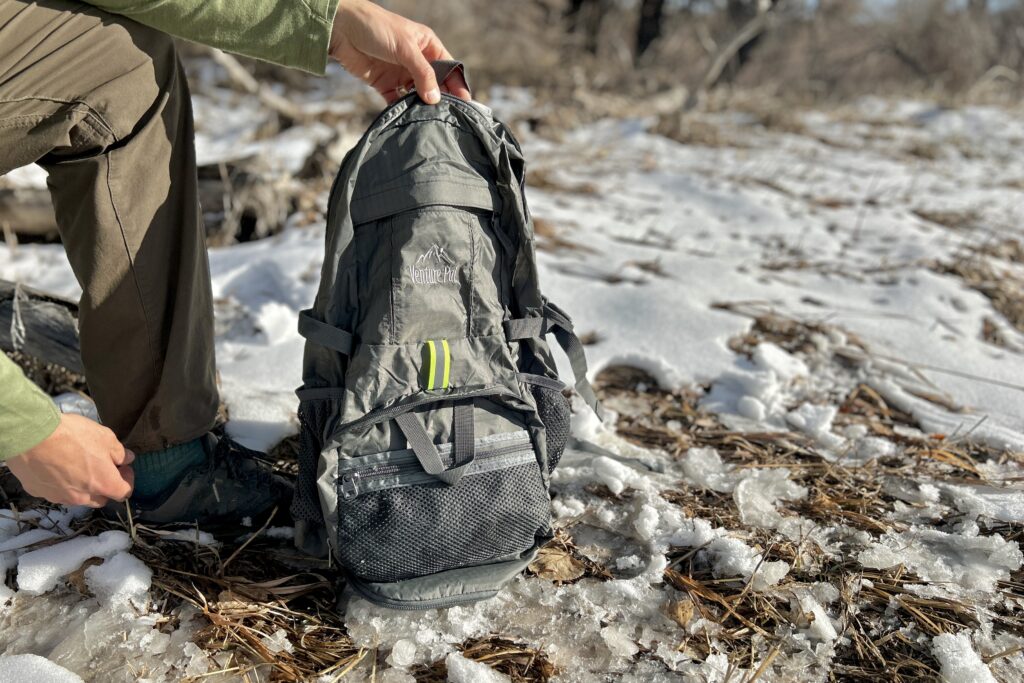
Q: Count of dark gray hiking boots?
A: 1